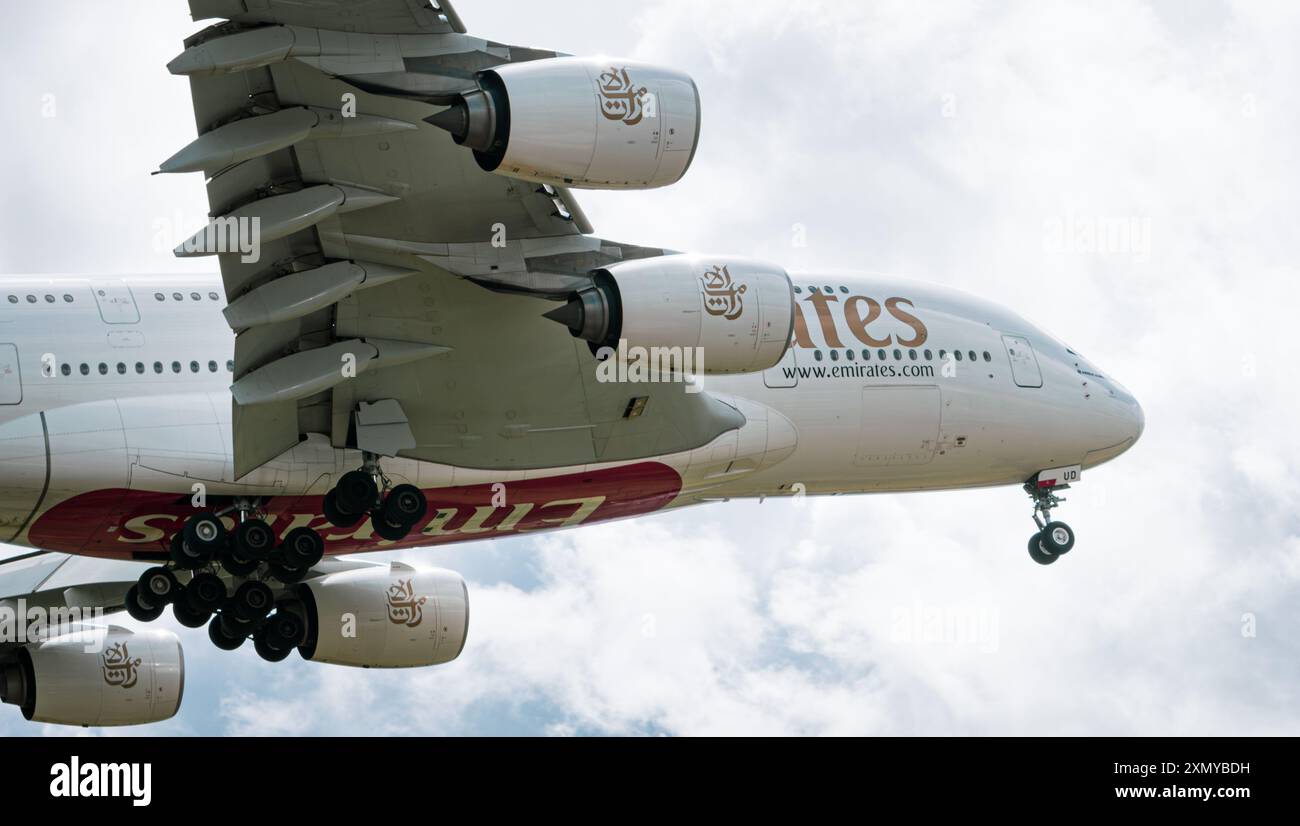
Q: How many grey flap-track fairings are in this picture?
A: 5